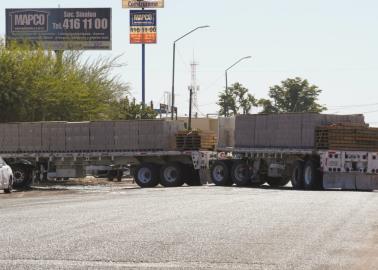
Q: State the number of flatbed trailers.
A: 2